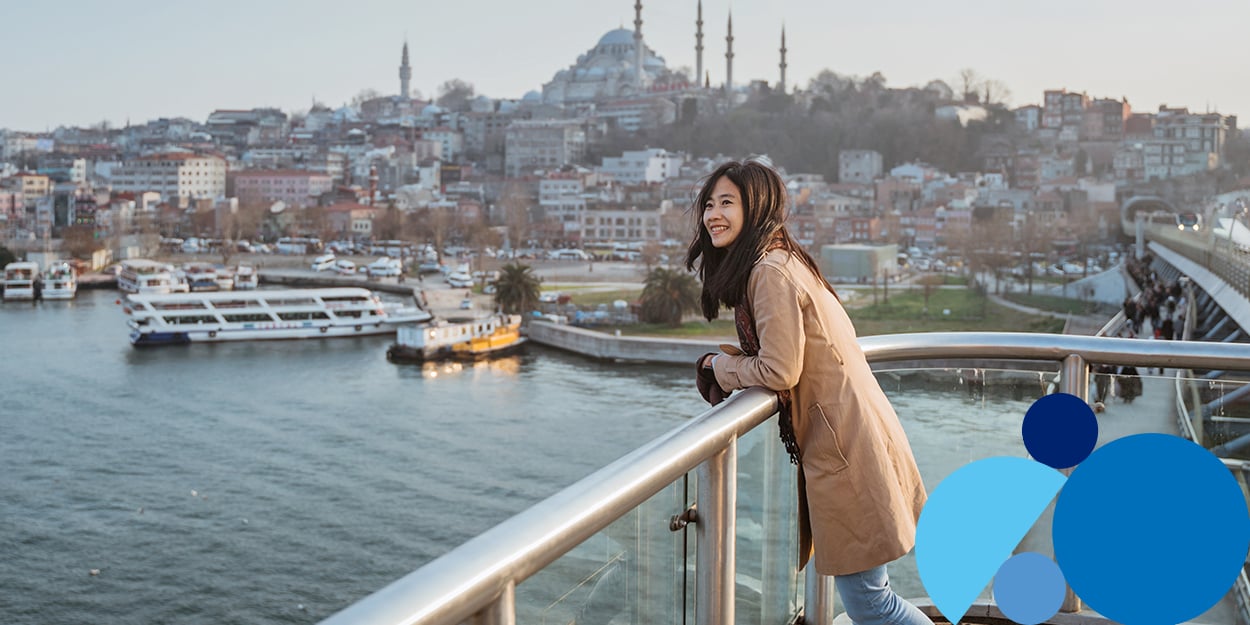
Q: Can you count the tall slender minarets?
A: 5